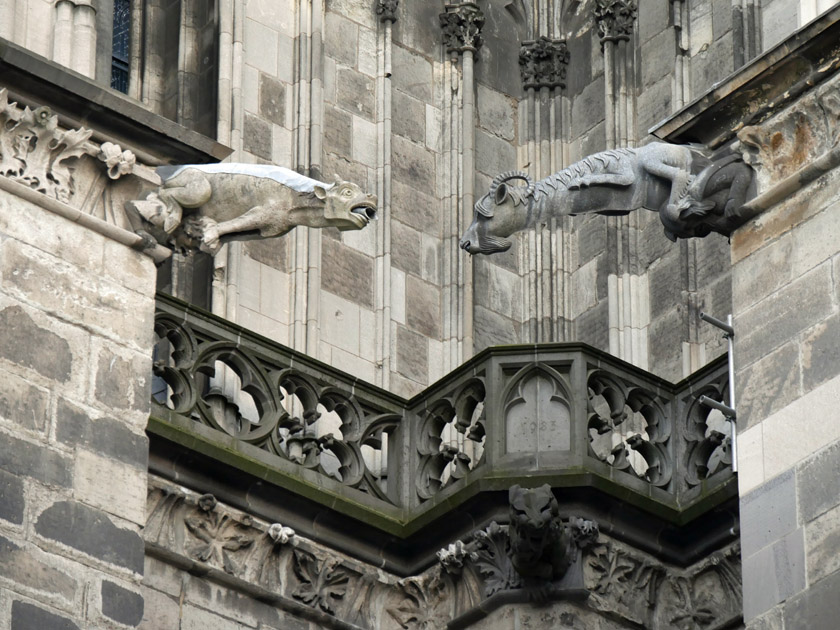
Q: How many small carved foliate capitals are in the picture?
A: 4